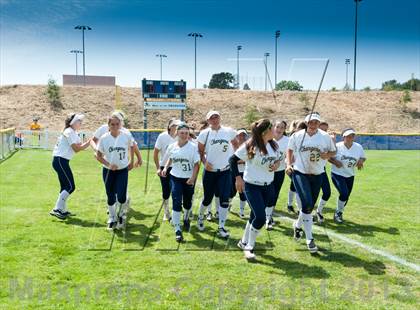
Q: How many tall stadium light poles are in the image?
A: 9